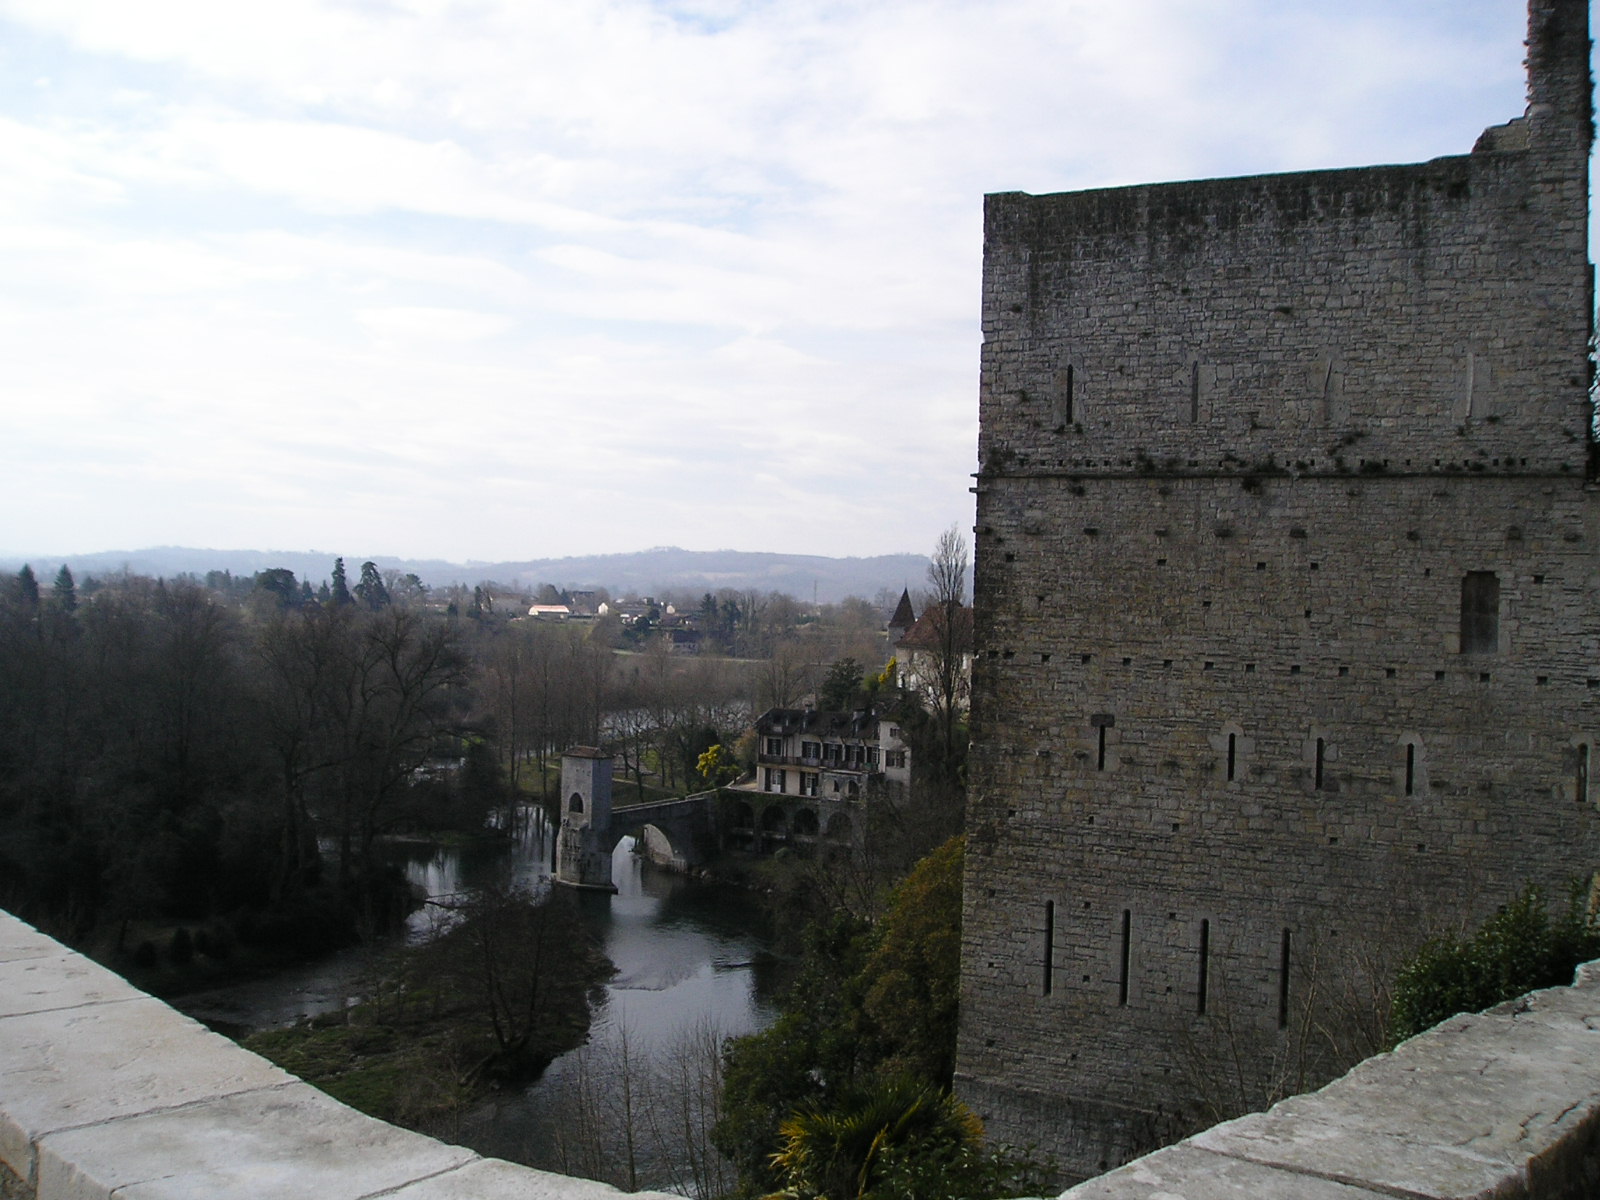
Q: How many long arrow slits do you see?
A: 4